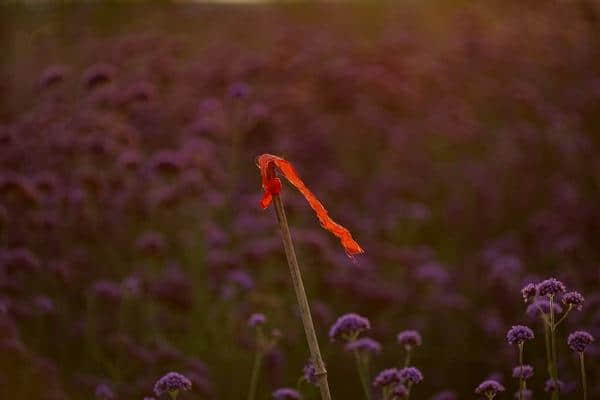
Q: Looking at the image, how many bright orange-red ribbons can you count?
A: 1